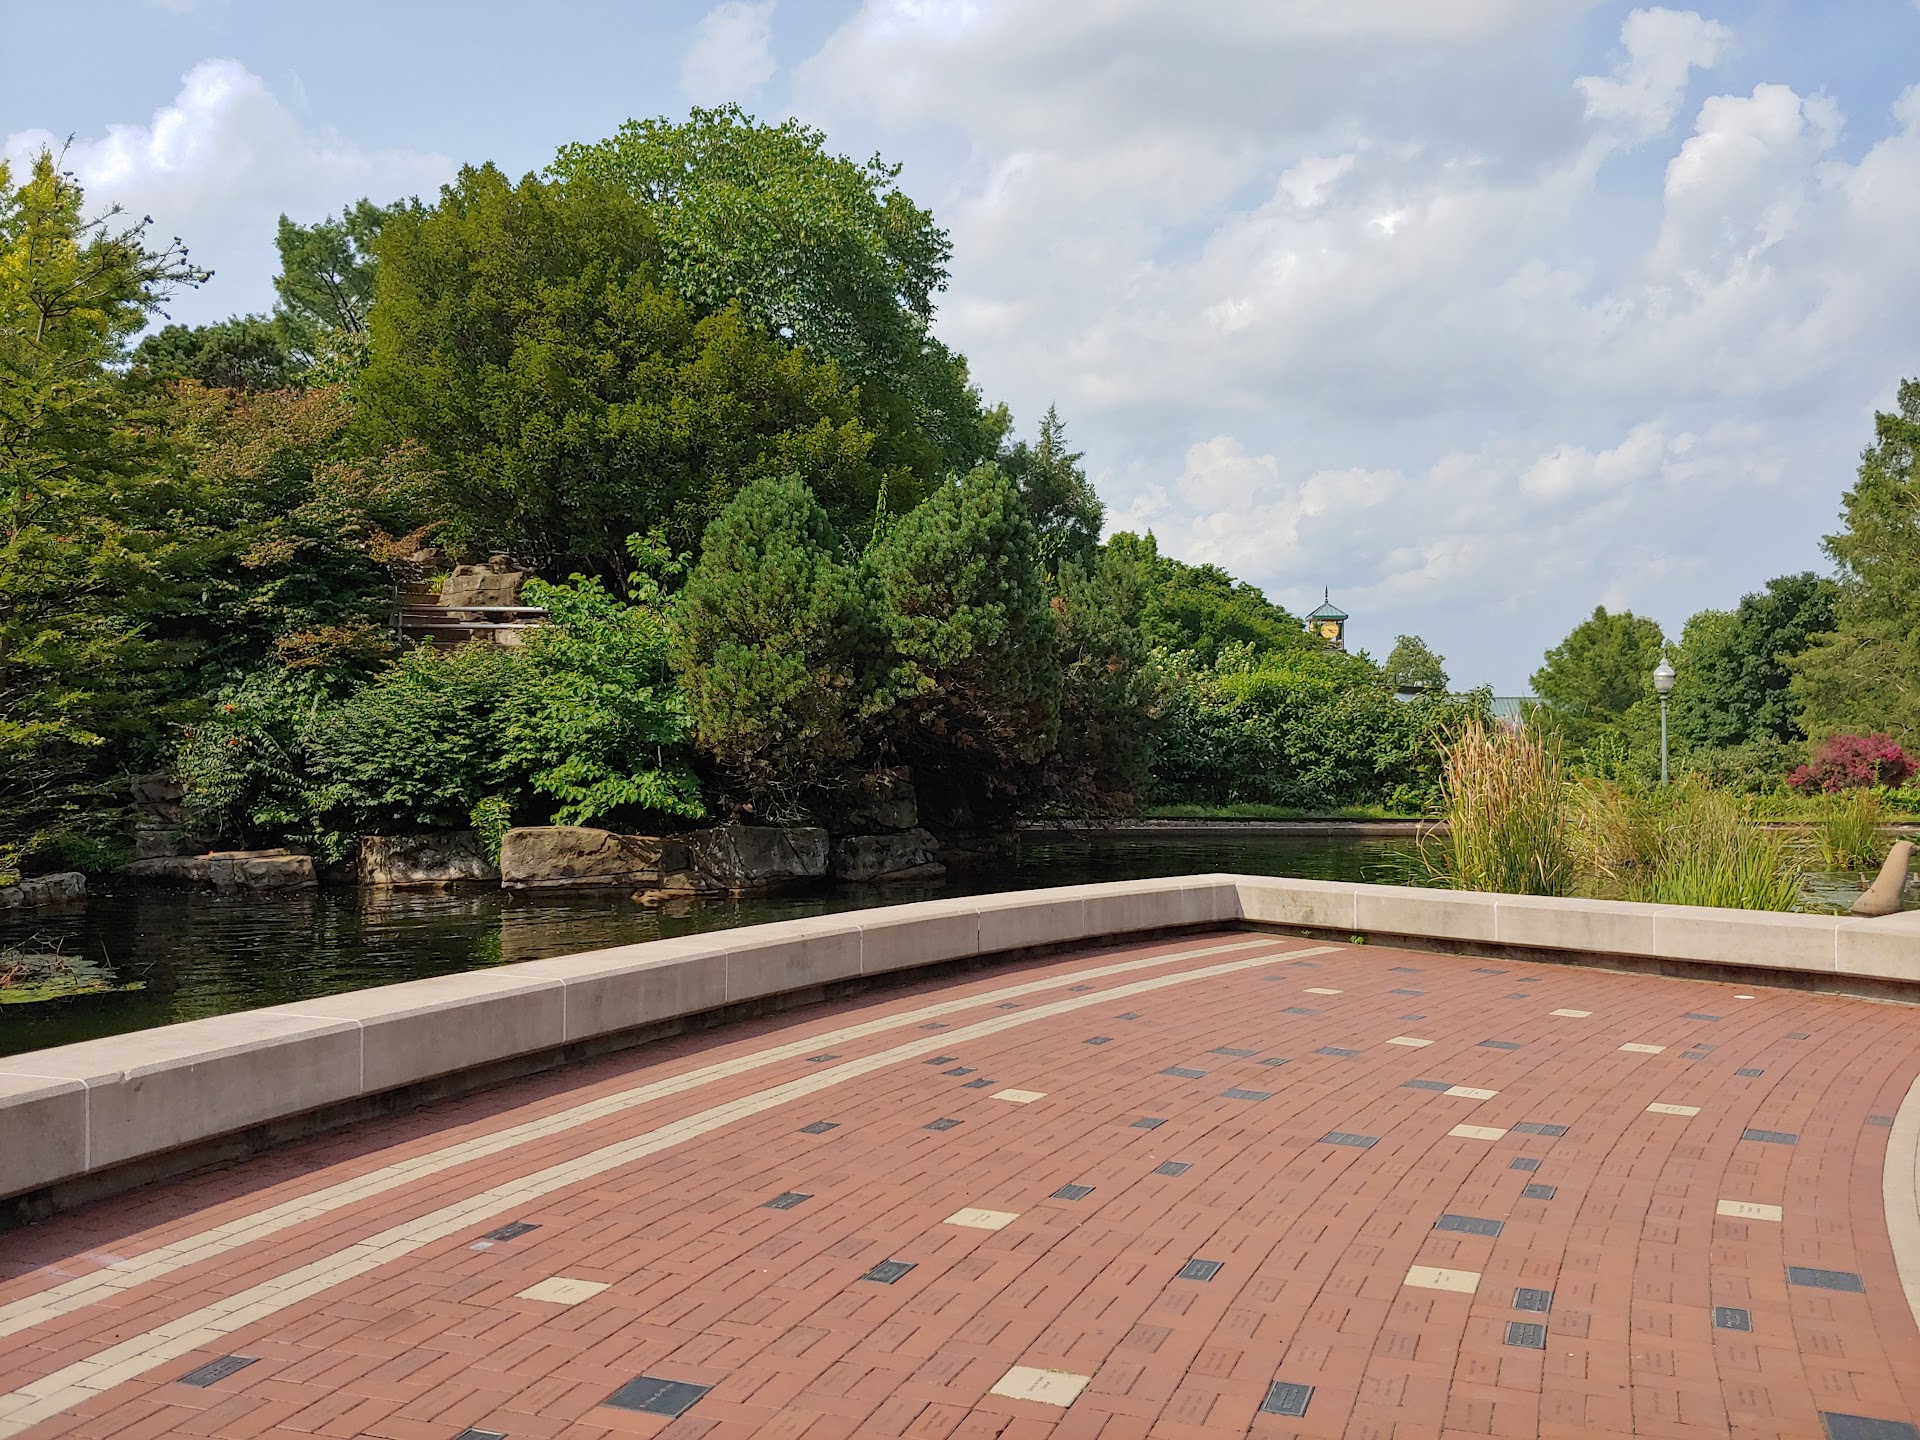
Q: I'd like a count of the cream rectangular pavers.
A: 13